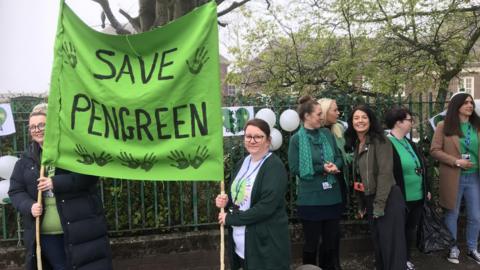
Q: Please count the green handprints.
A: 8